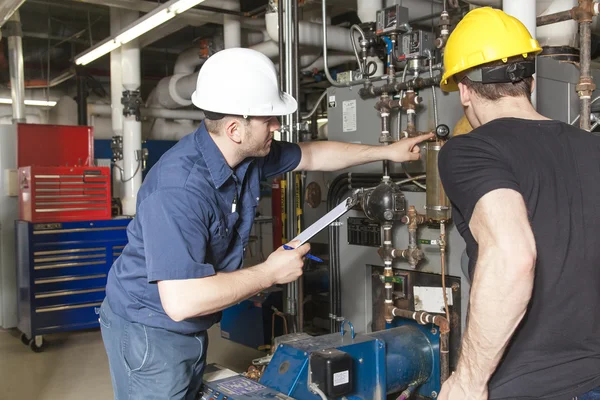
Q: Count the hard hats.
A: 2